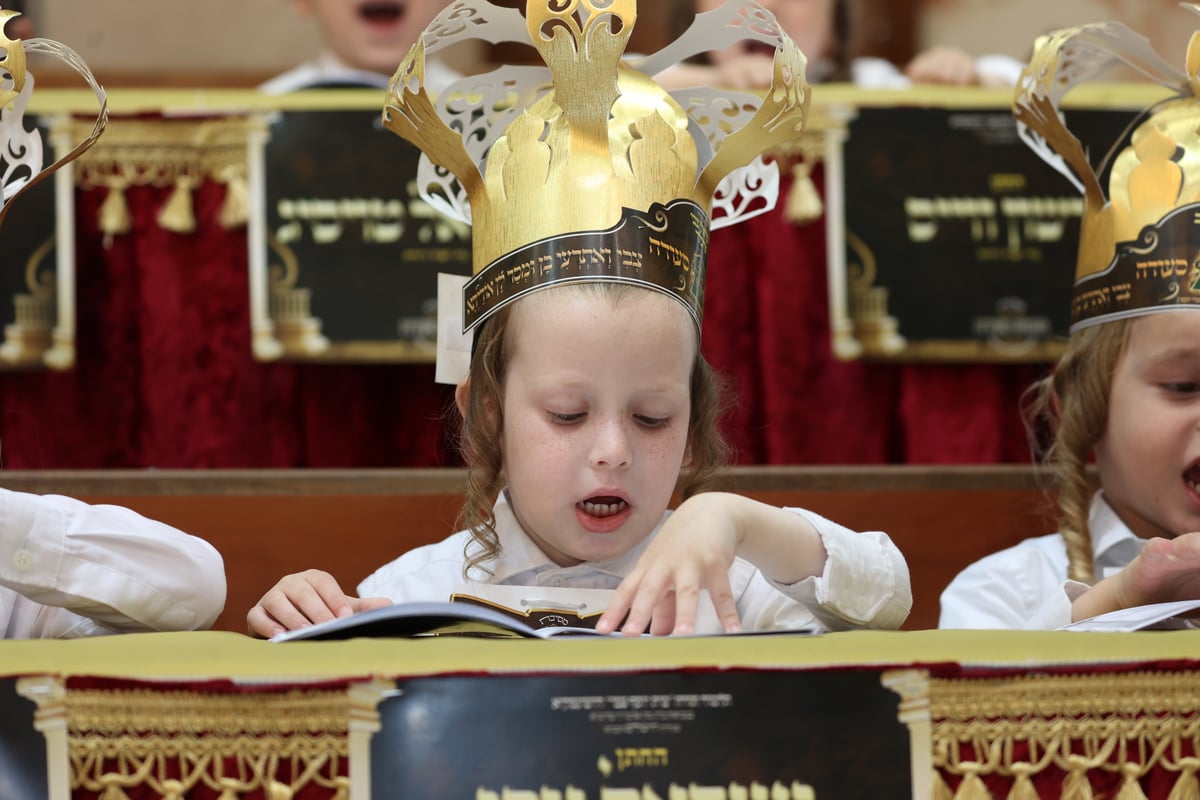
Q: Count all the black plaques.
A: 5